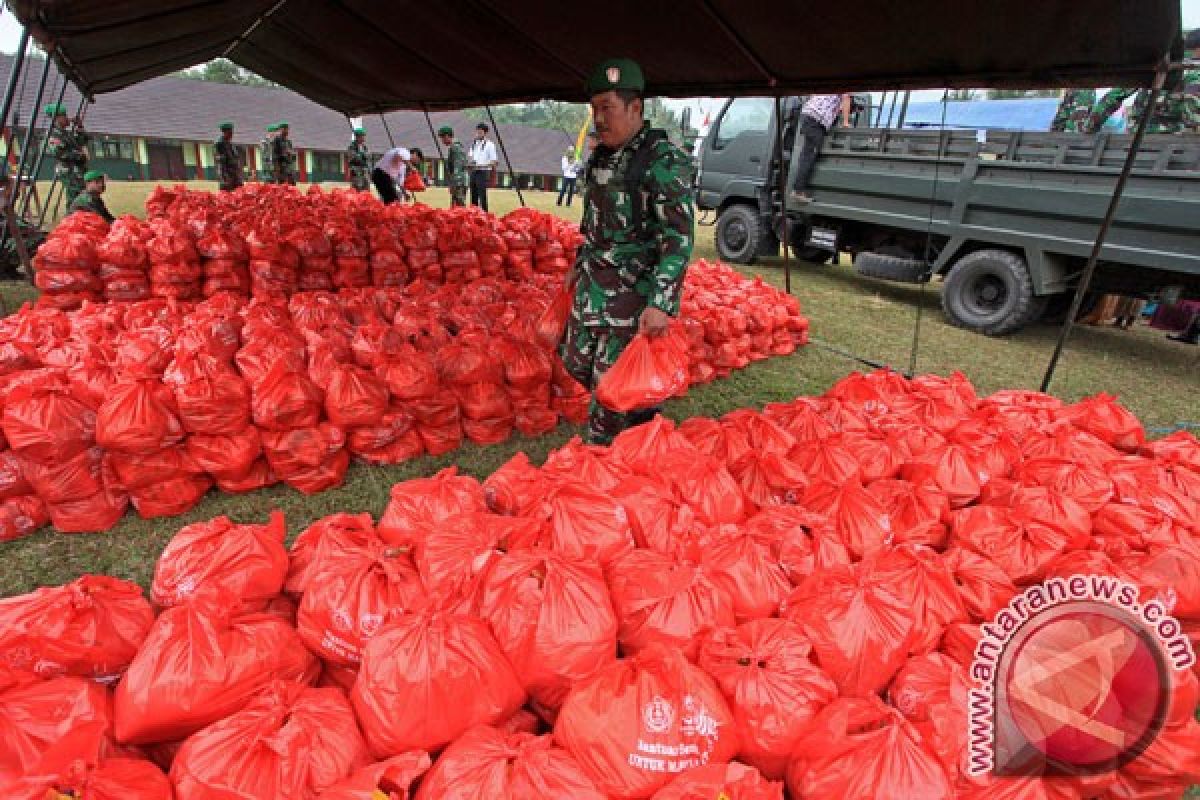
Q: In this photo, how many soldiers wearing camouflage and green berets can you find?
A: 8